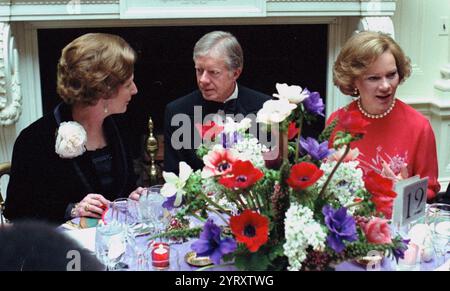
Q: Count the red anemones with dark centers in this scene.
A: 3